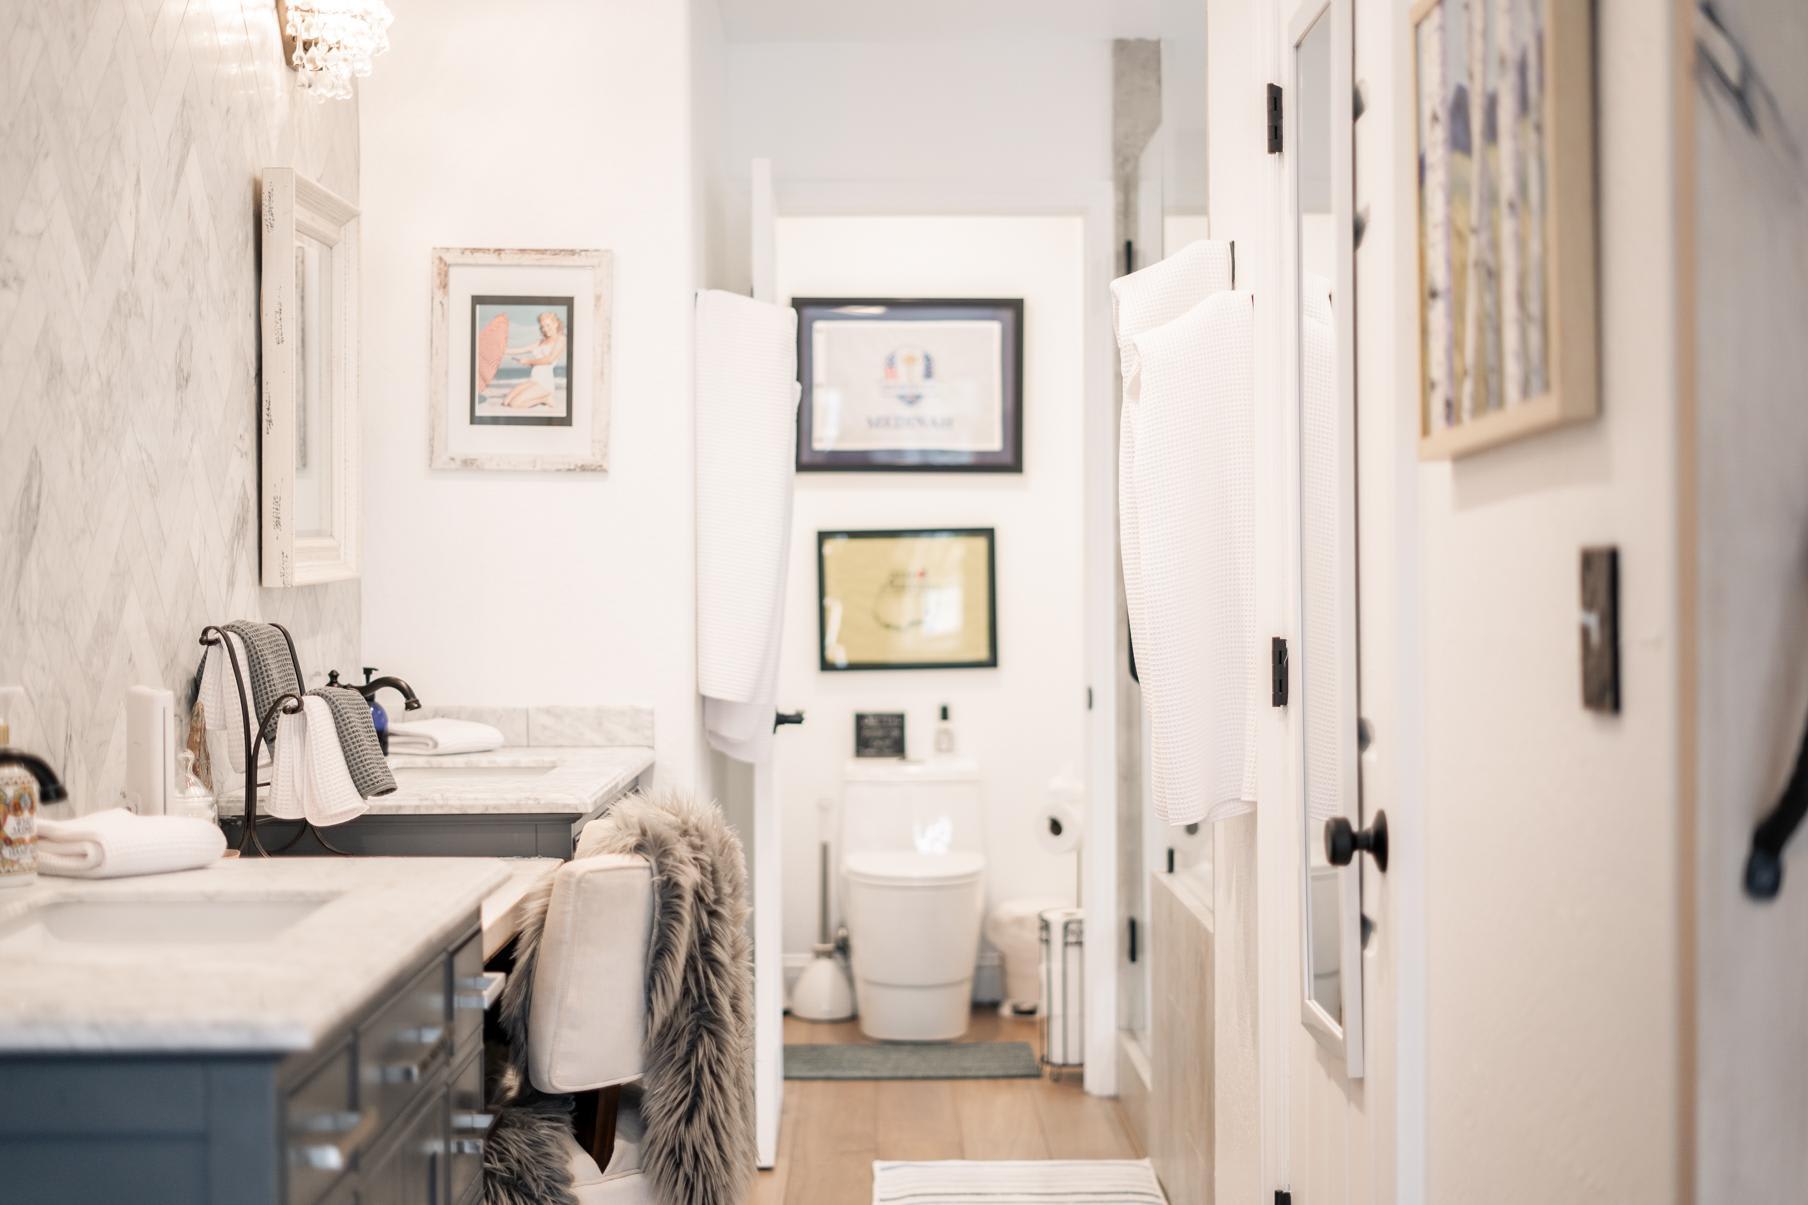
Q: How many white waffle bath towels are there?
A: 3